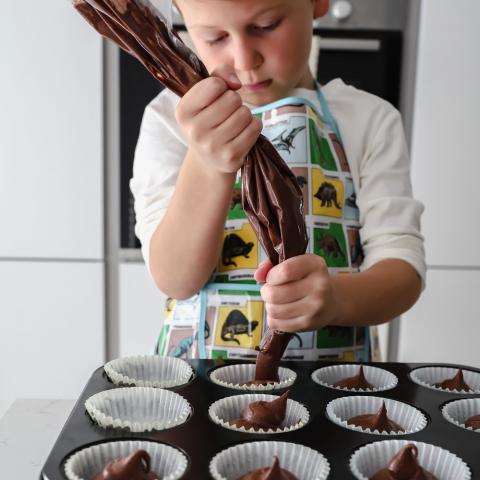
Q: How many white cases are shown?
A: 11